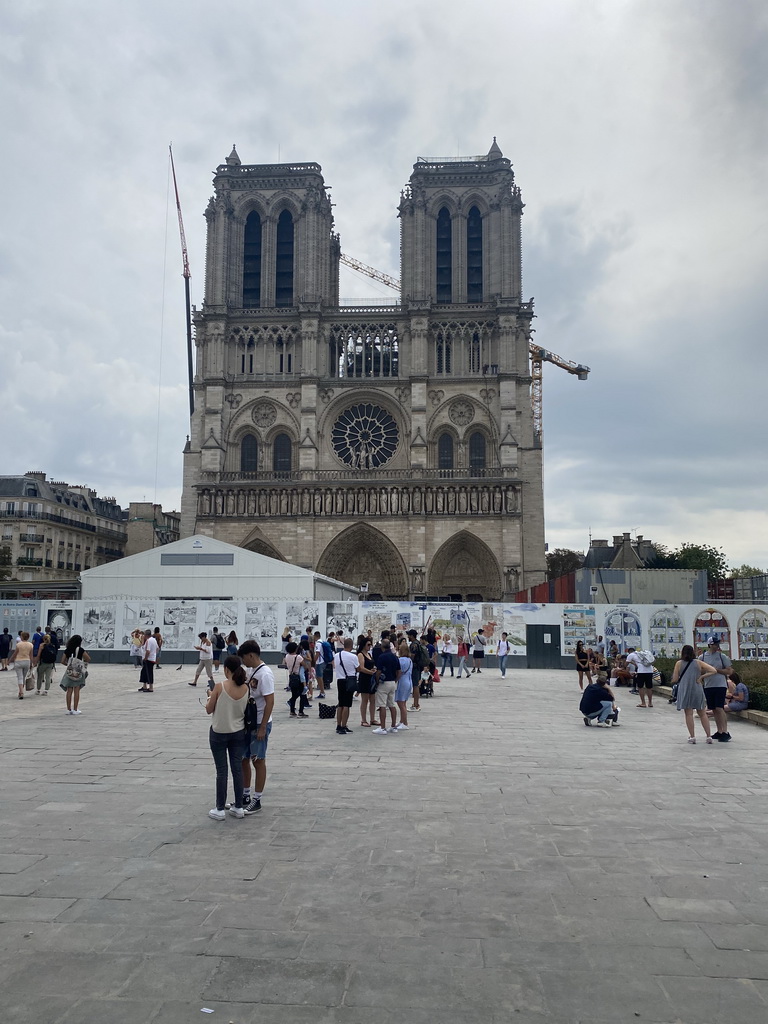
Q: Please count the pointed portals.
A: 3